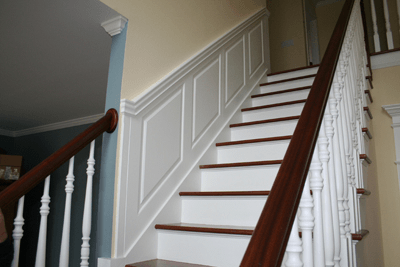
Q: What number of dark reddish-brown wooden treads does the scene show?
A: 10